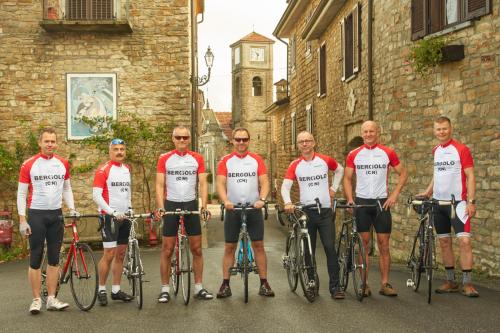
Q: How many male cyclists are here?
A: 7